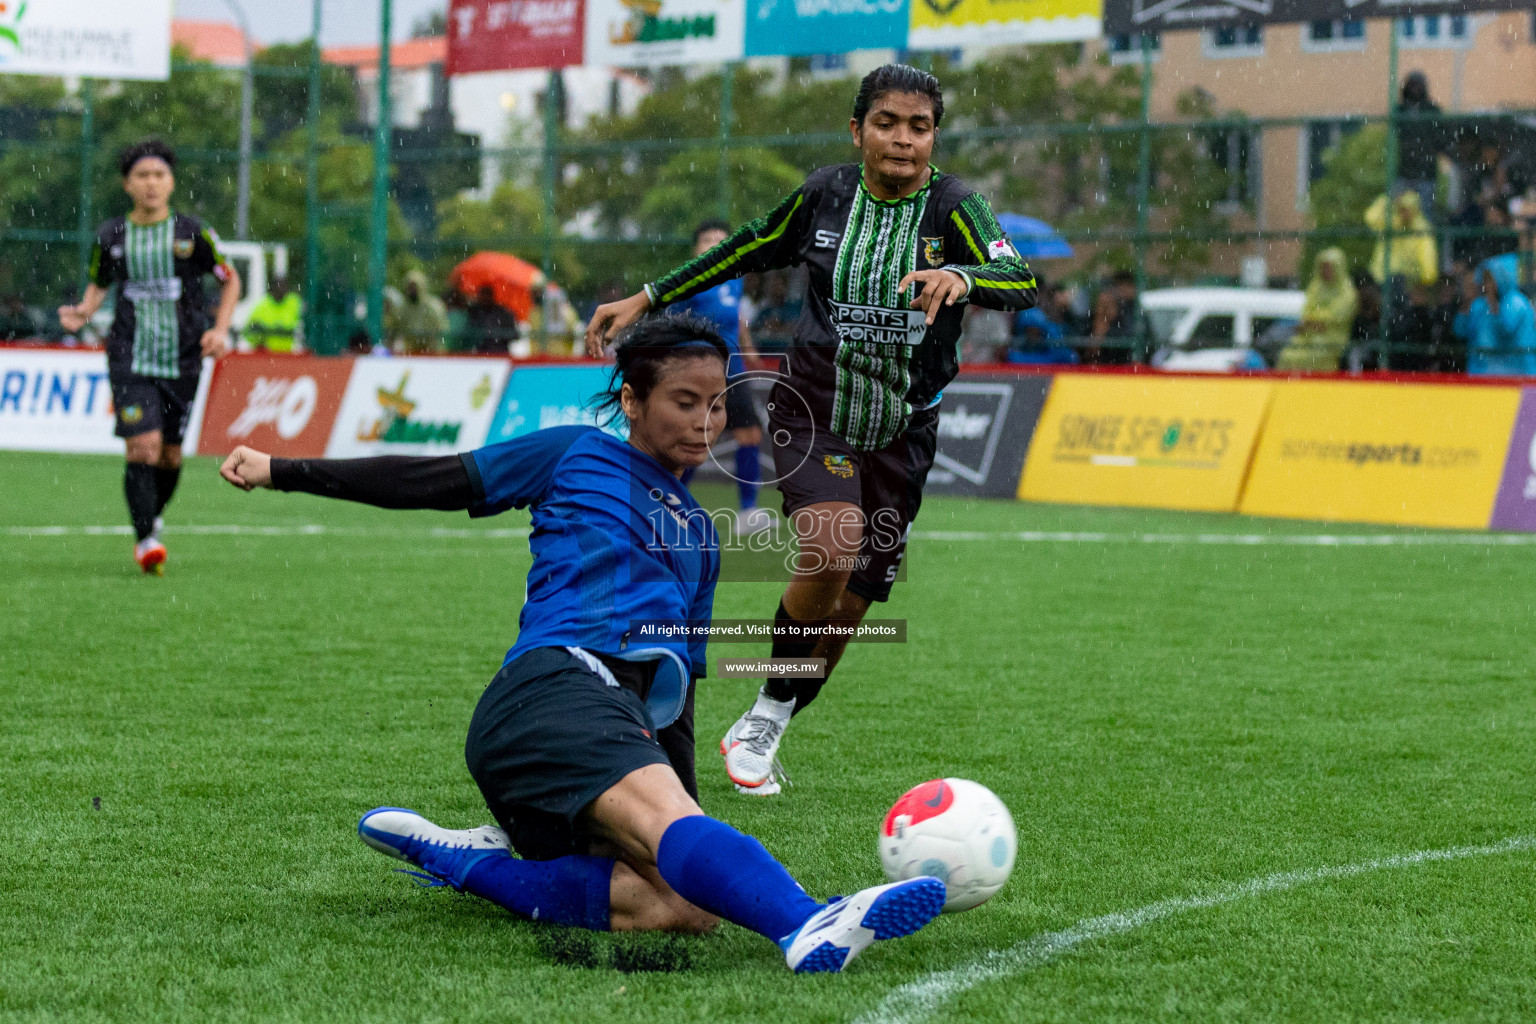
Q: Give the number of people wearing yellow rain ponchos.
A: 2